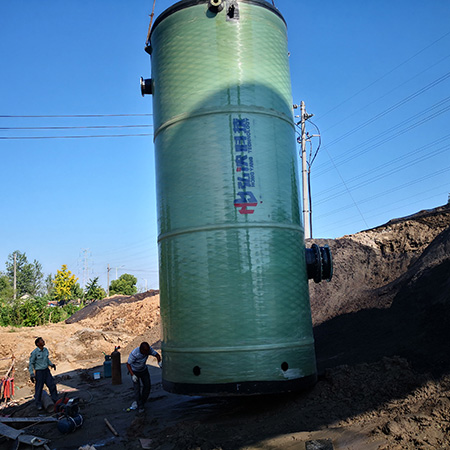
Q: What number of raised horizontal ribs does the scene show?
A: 3